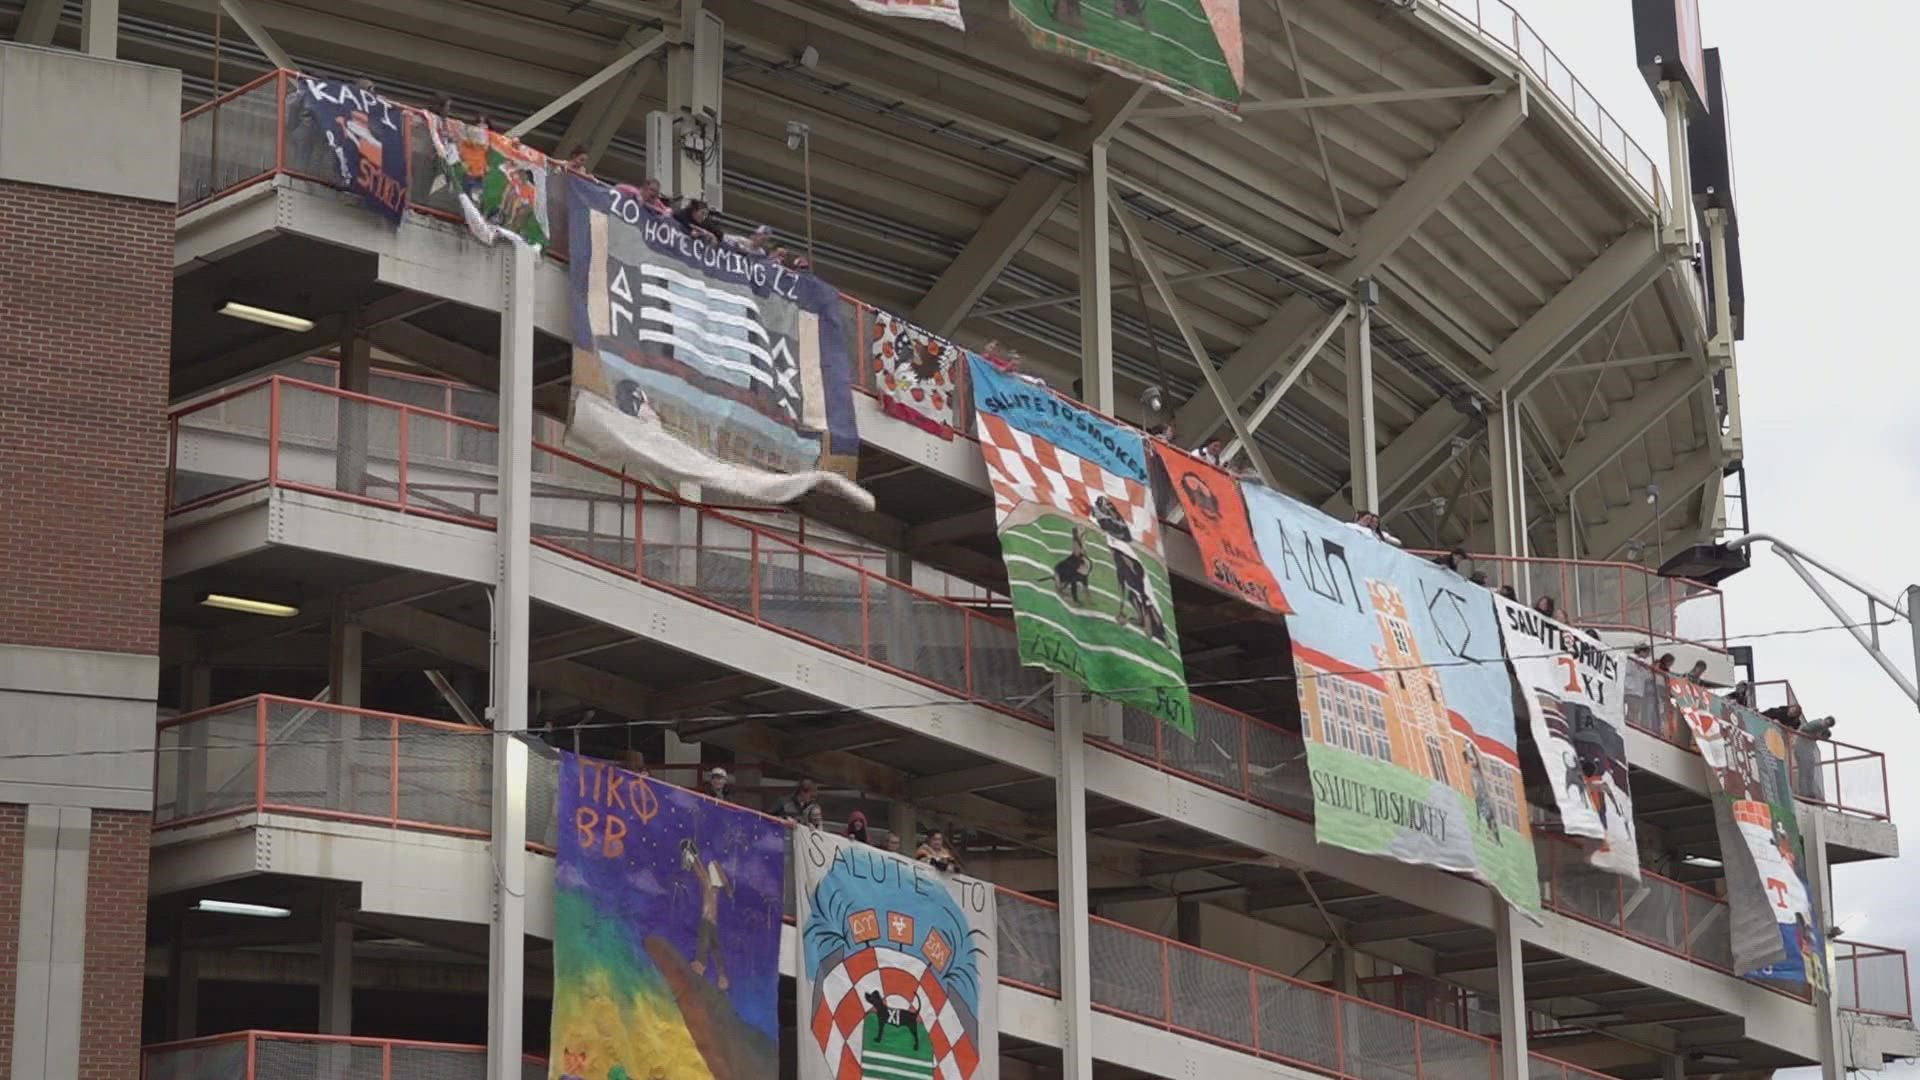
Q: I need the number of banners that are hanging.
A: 13